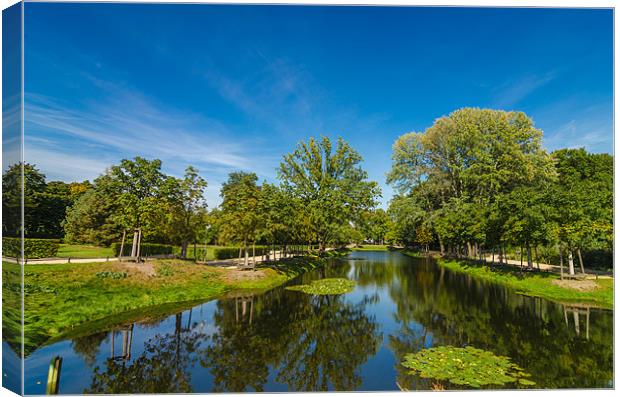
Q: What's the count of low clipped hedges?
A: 3